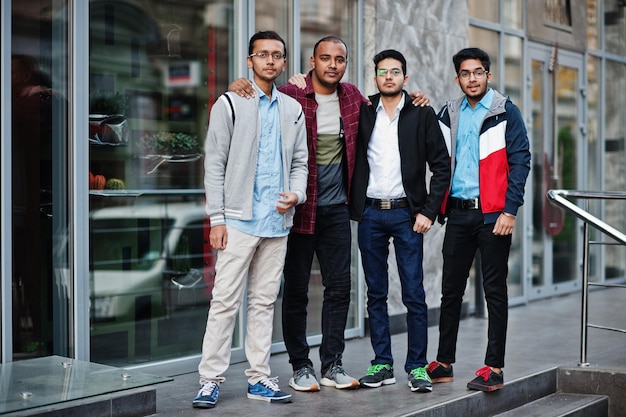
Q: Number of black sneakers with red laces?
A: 2